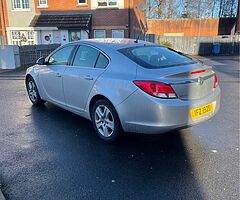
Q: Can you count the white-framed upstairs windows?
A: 4